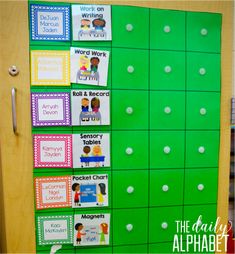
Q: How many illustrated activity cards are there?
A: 6